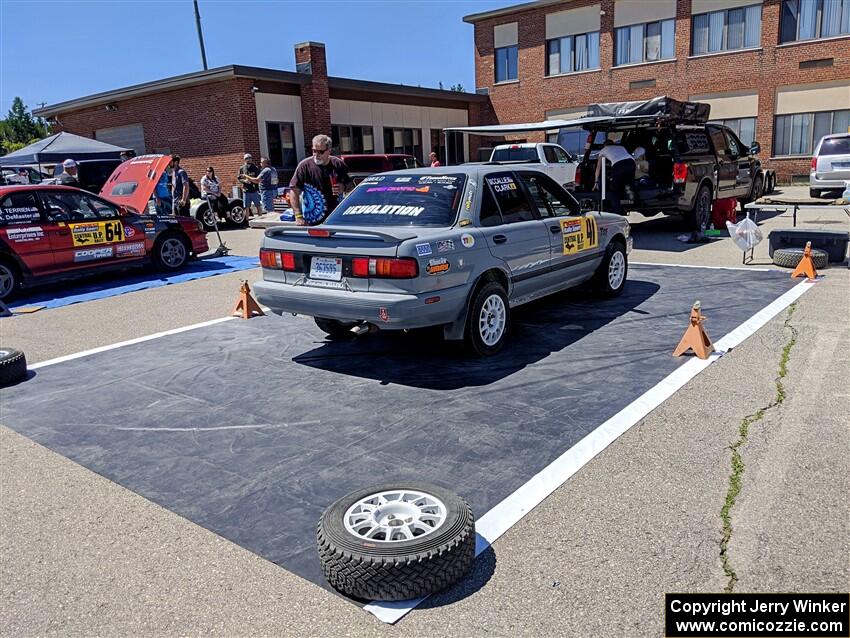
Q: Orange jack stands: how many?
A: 3